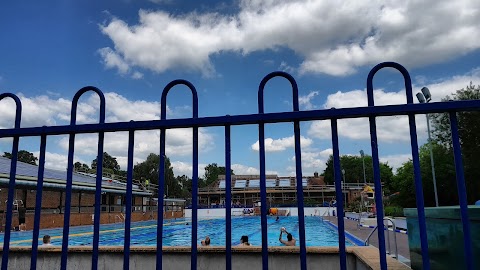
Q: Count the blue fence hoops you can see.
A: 5